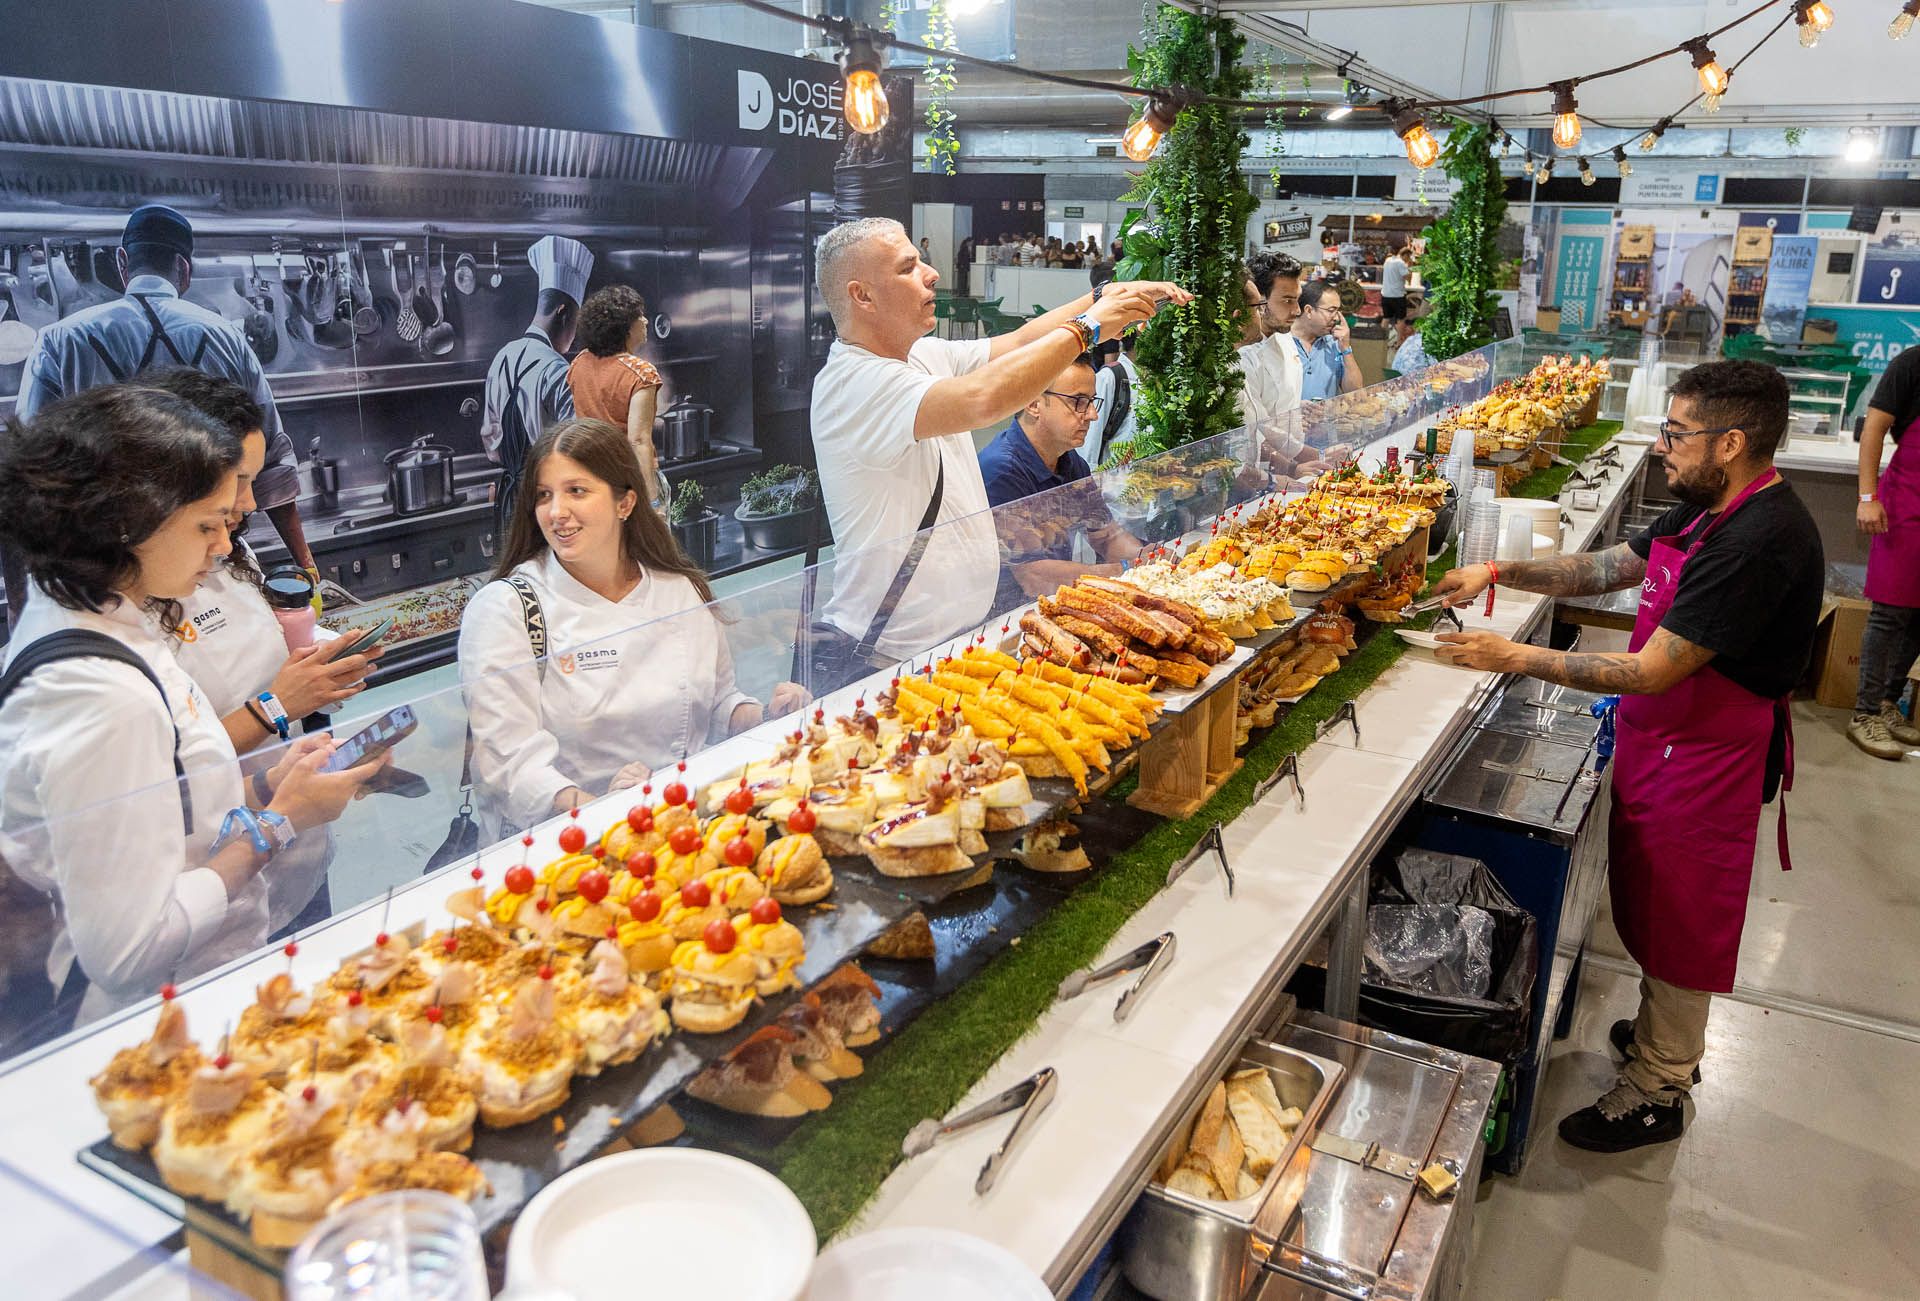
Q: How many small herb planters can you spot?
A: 2